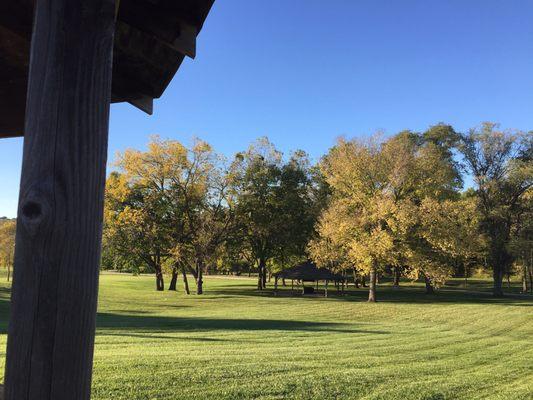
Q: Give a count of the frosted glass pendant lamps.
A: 0